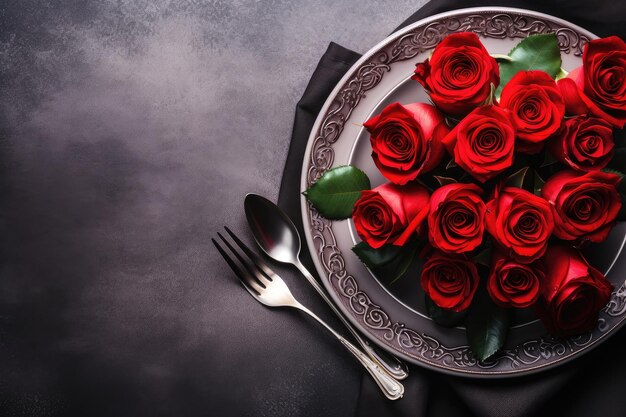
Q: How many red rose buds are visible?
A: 13